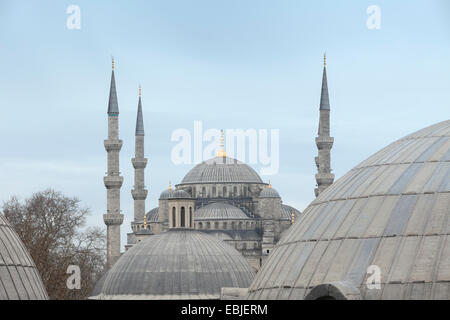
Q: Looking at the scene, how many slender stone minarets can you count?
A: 3